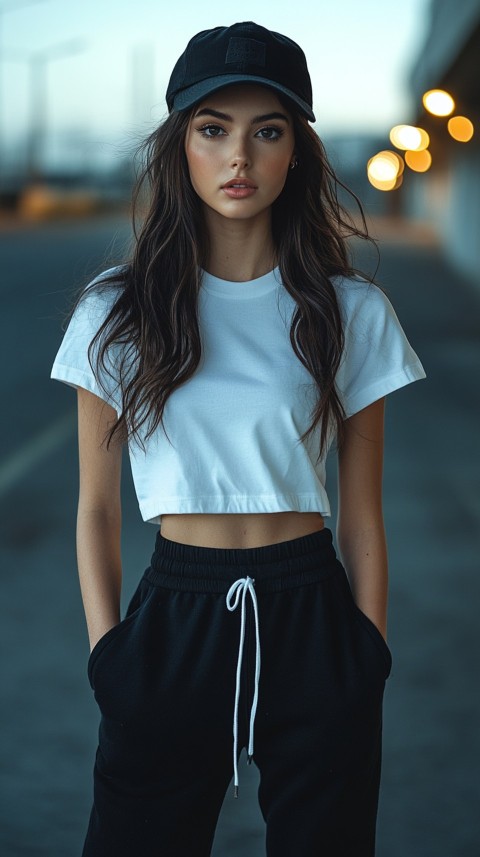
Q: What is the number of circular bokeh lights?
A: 5